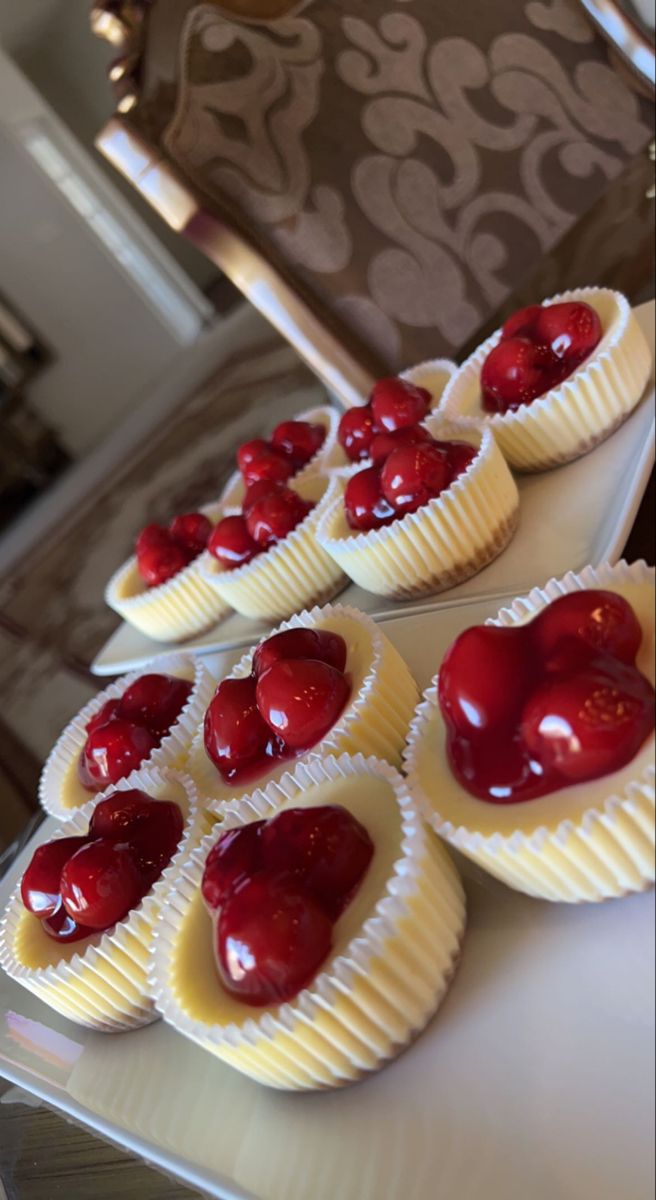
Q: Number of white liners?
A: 11